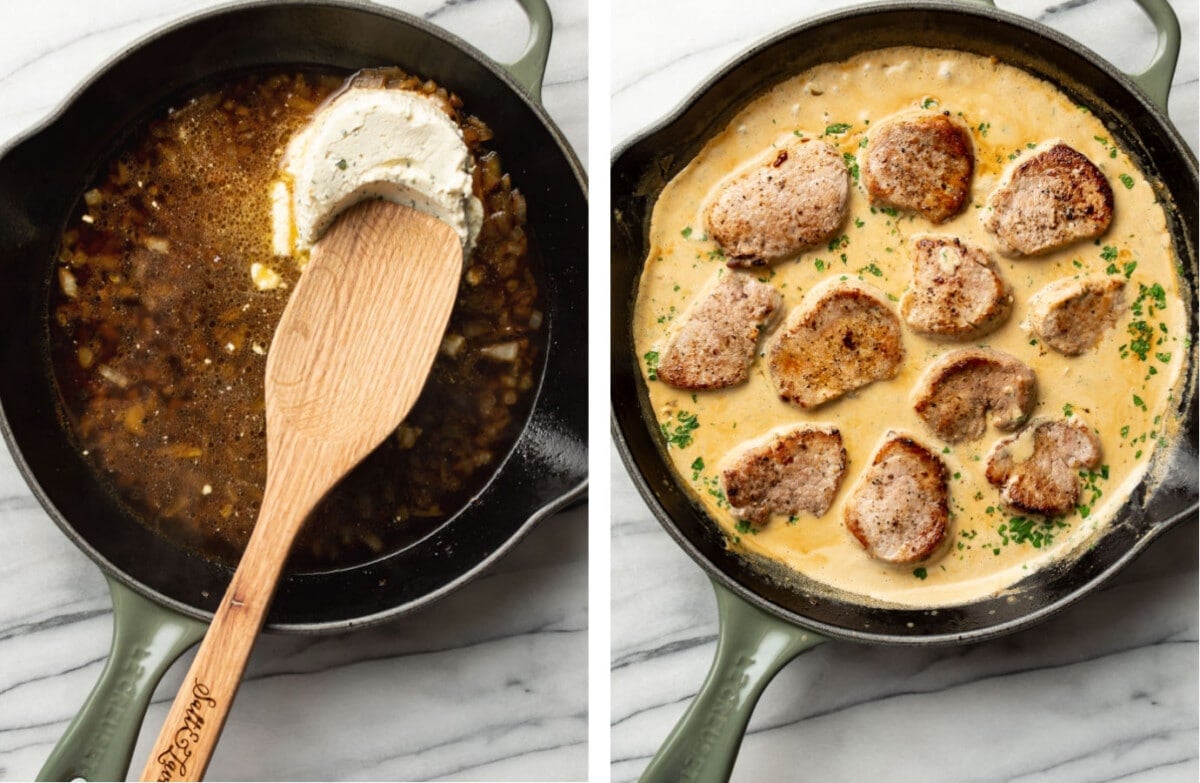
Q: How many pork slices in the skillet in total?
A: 11